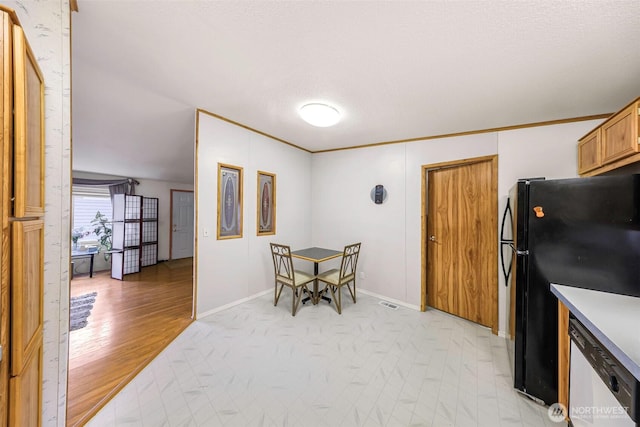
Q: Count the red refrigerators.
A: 0